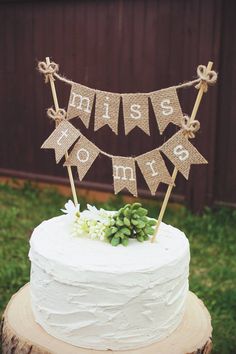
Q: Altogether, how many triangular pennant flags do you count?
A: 9